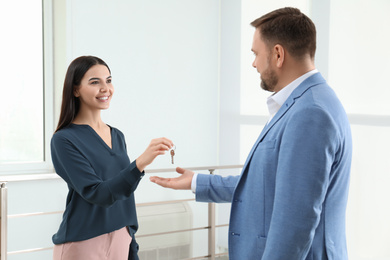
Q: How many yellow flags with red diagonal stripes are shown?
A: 0